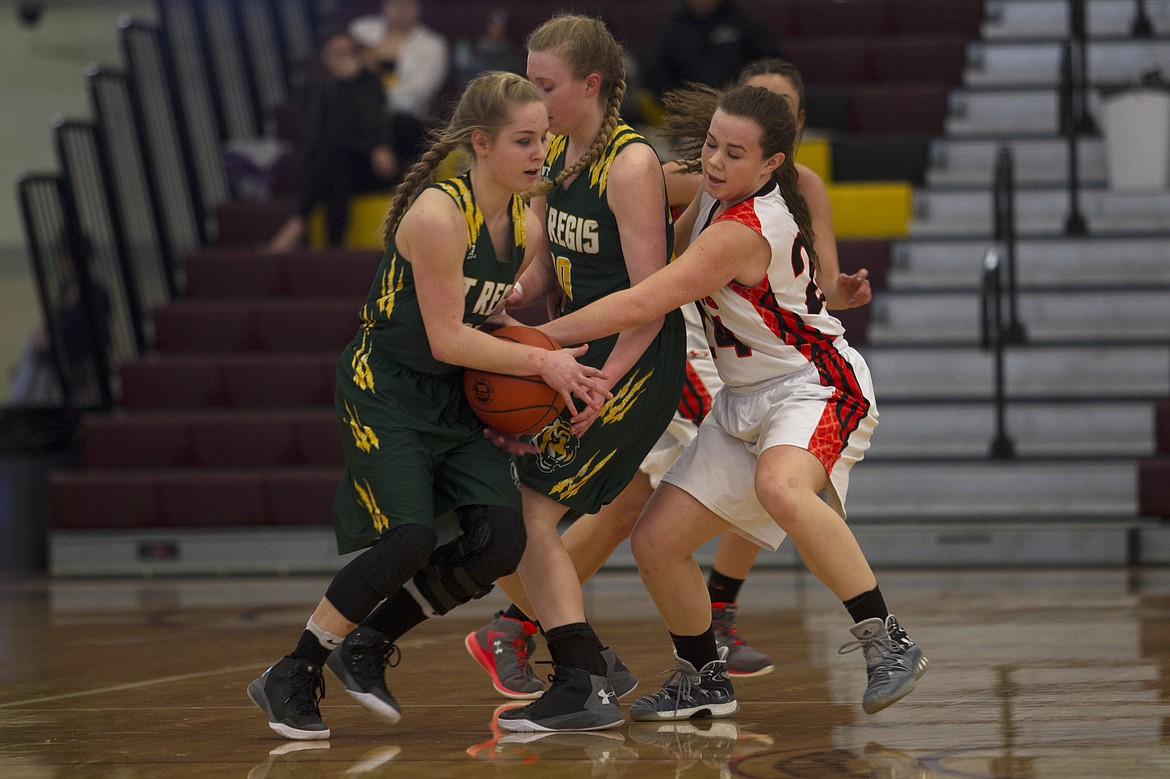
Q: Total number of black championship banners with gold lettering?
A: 0